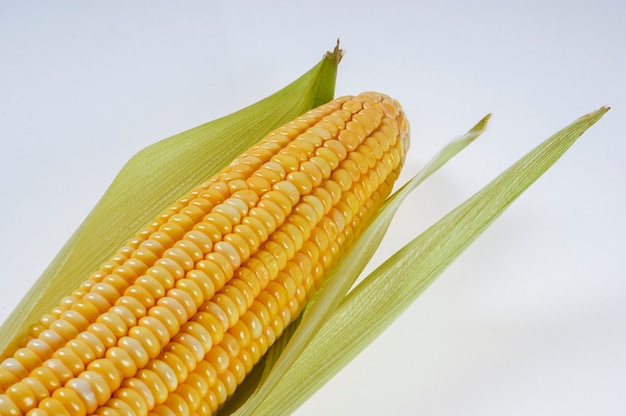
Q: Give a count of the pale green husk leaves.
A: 3